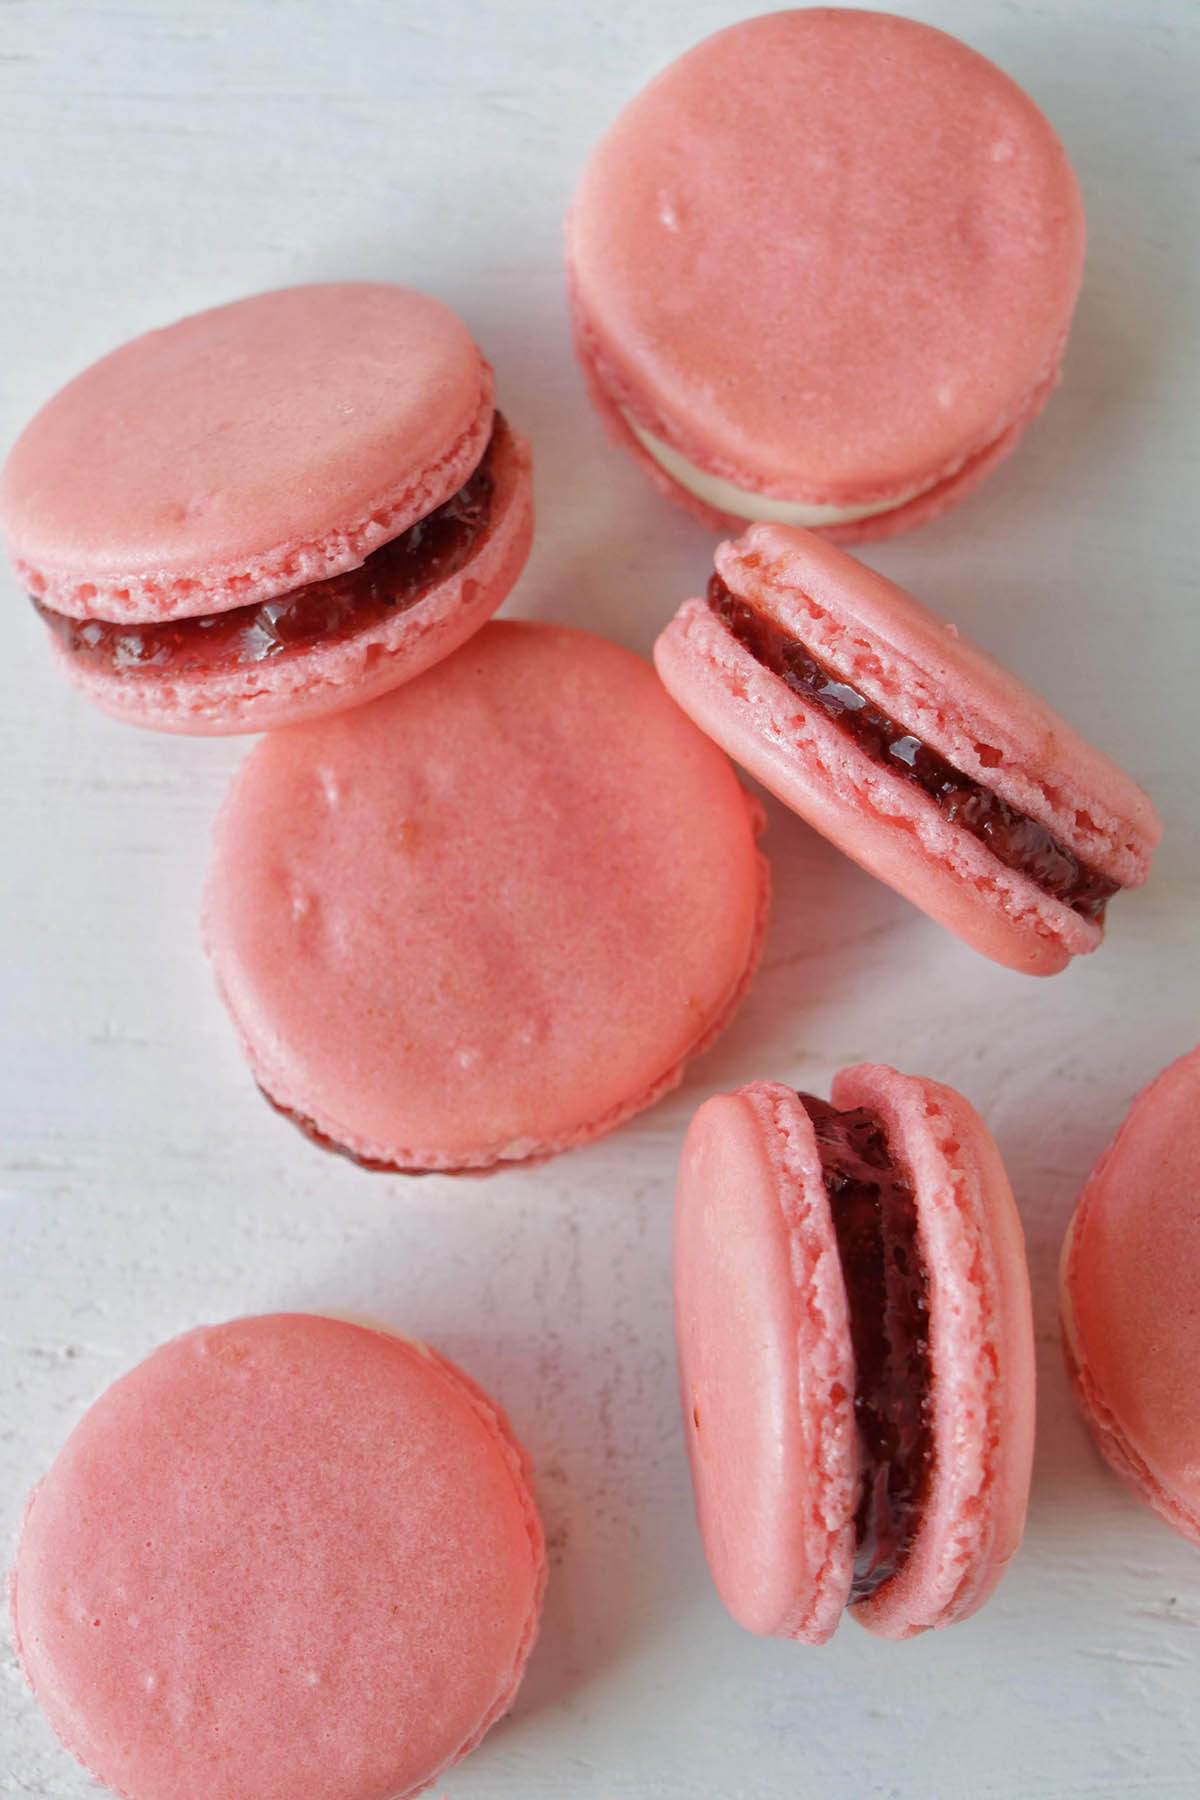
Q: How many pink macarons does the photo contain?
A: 7